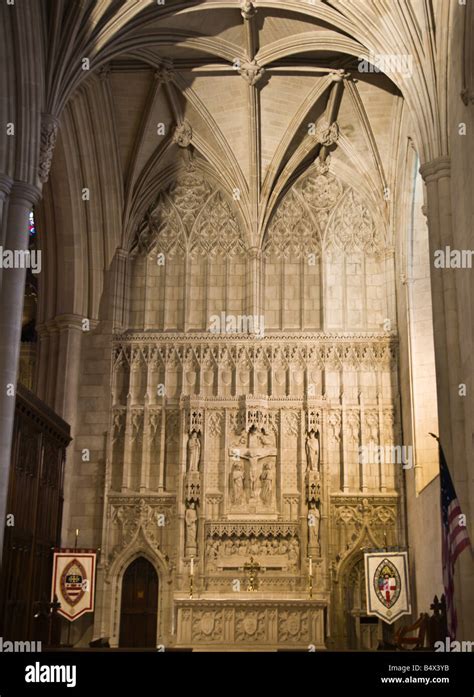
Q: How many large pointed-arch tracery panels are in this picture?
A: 2